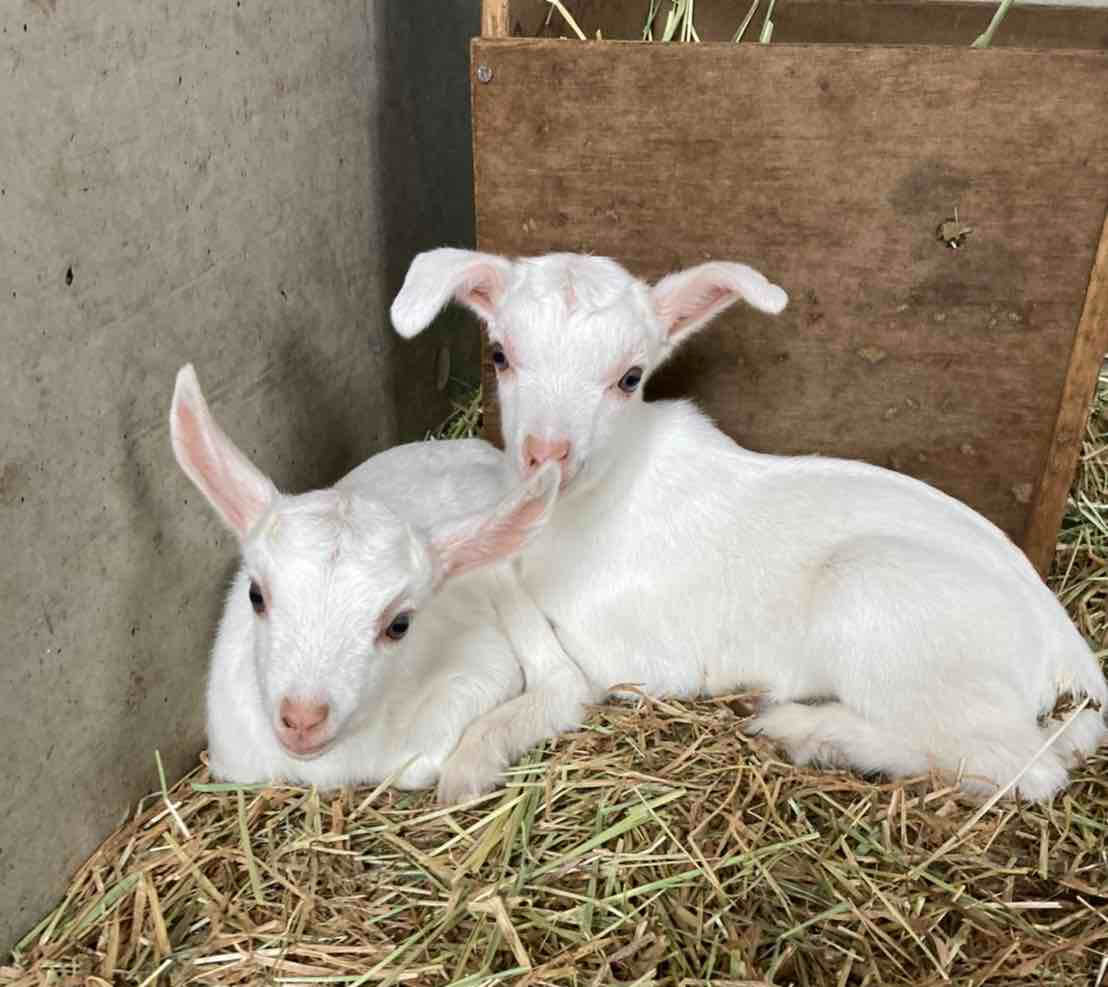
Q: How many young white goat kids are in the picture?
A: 2